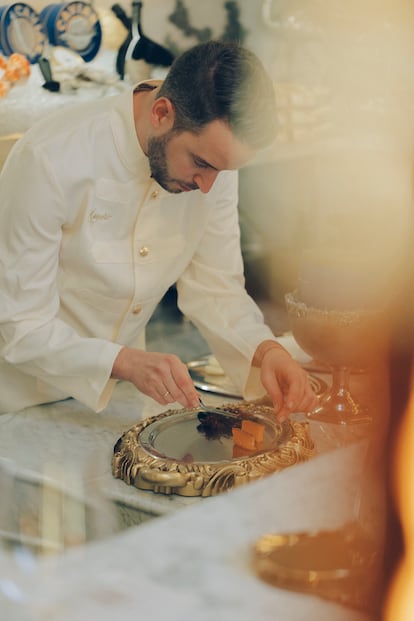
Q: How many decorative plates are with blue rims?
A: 2